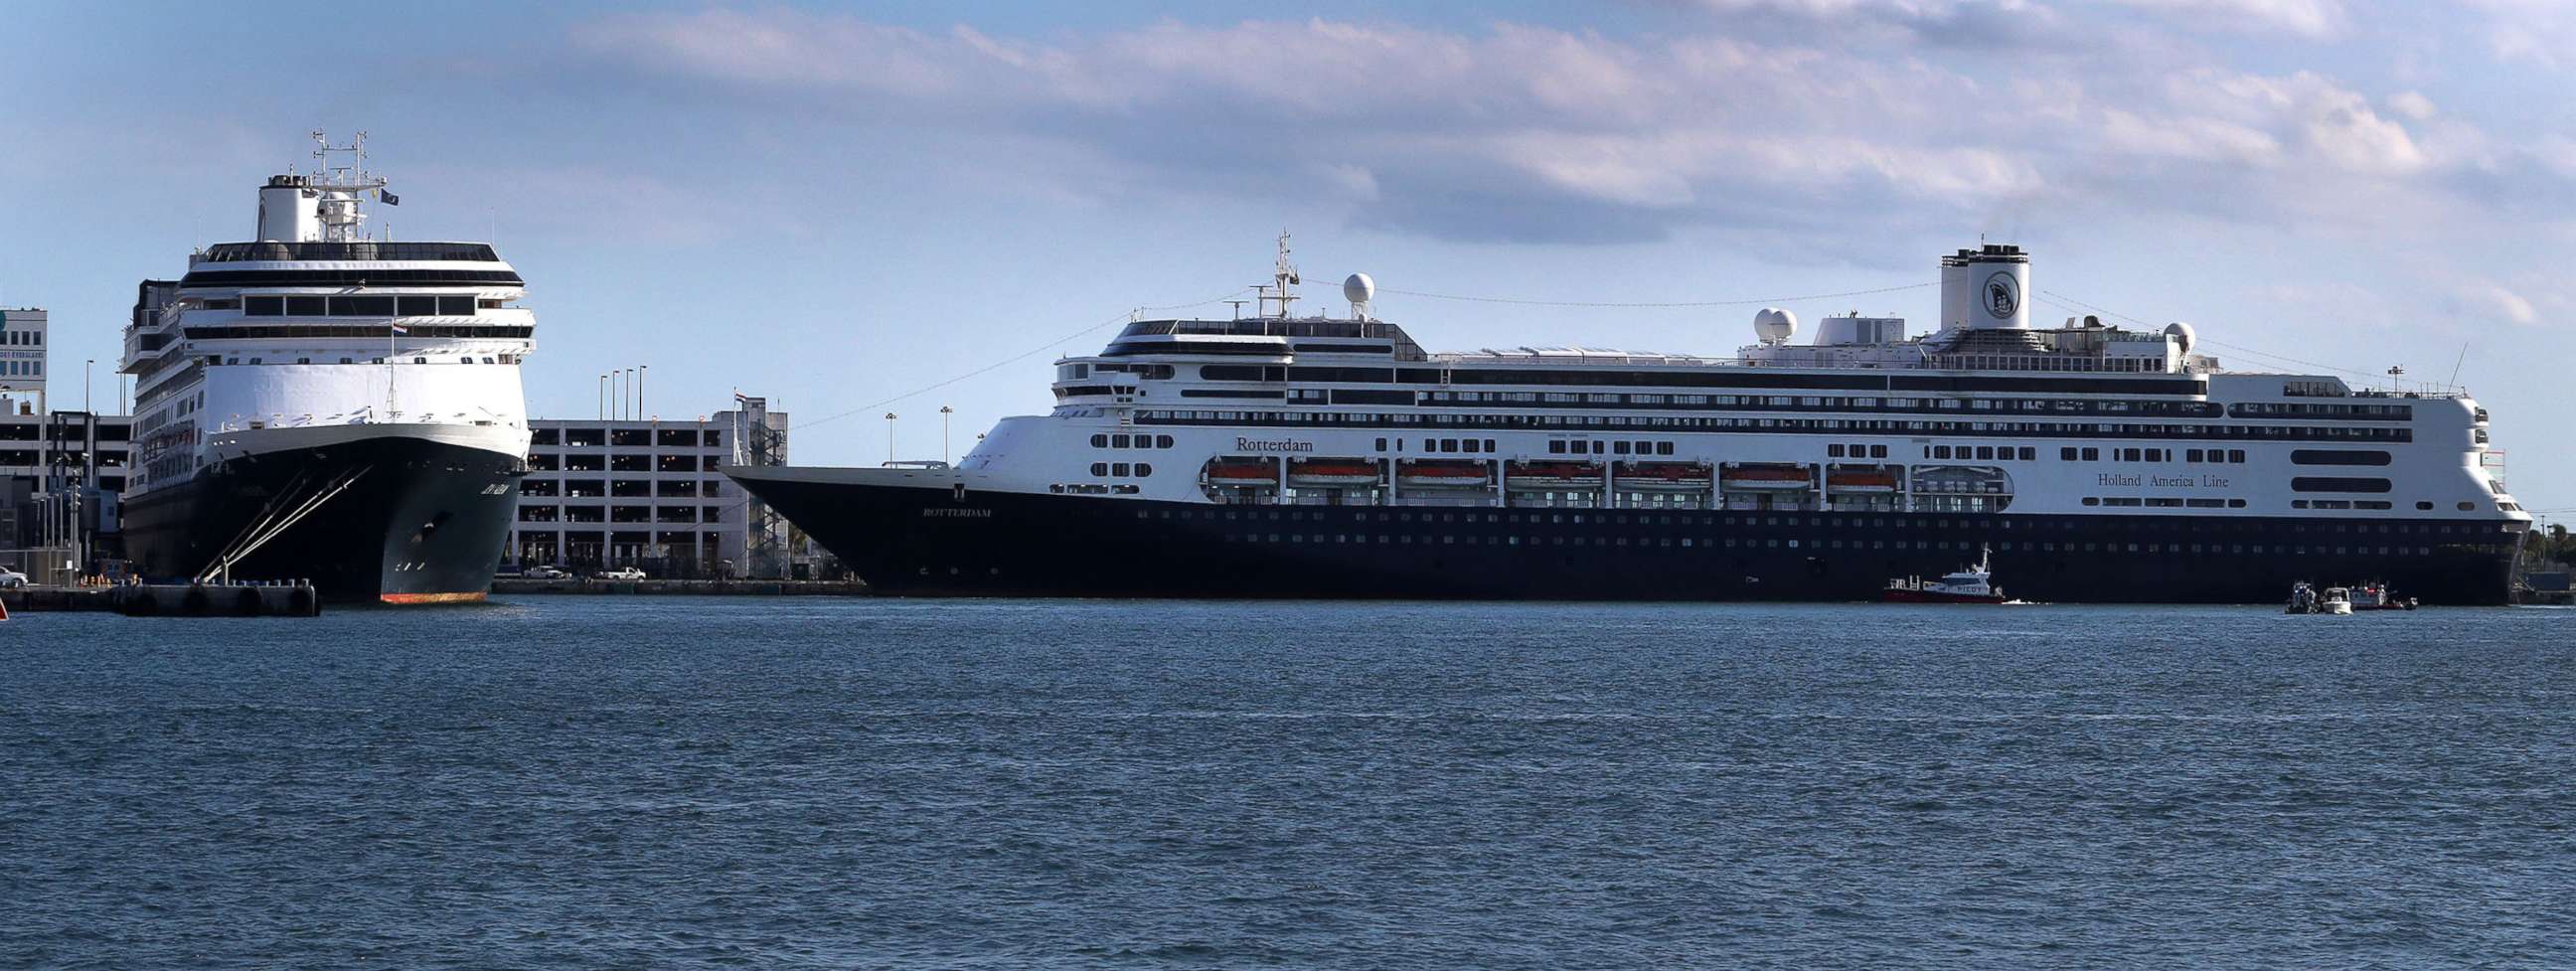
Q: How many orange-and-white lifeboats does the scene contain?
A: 7